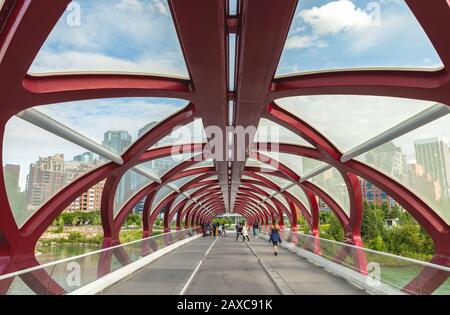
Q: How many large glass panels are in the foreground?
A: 4